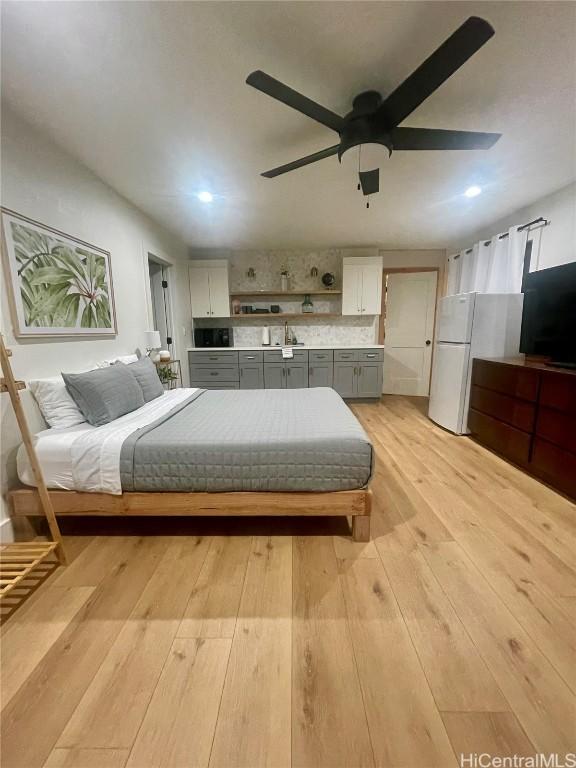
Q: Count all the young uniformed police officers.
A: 0